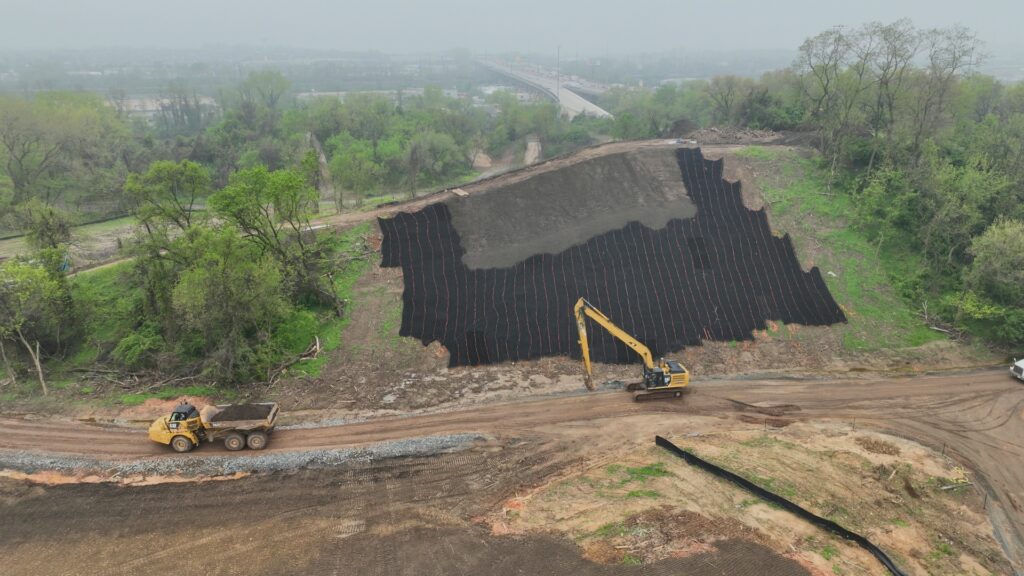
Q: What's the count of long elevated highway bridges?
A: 1